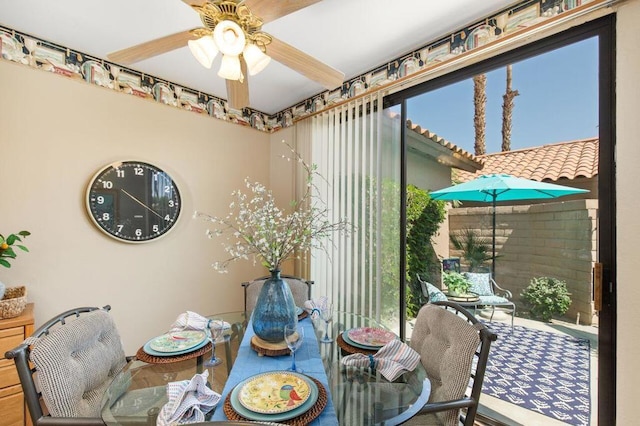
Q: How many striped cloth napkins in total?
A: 4